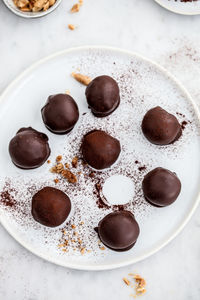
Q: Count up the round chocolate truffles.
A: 8